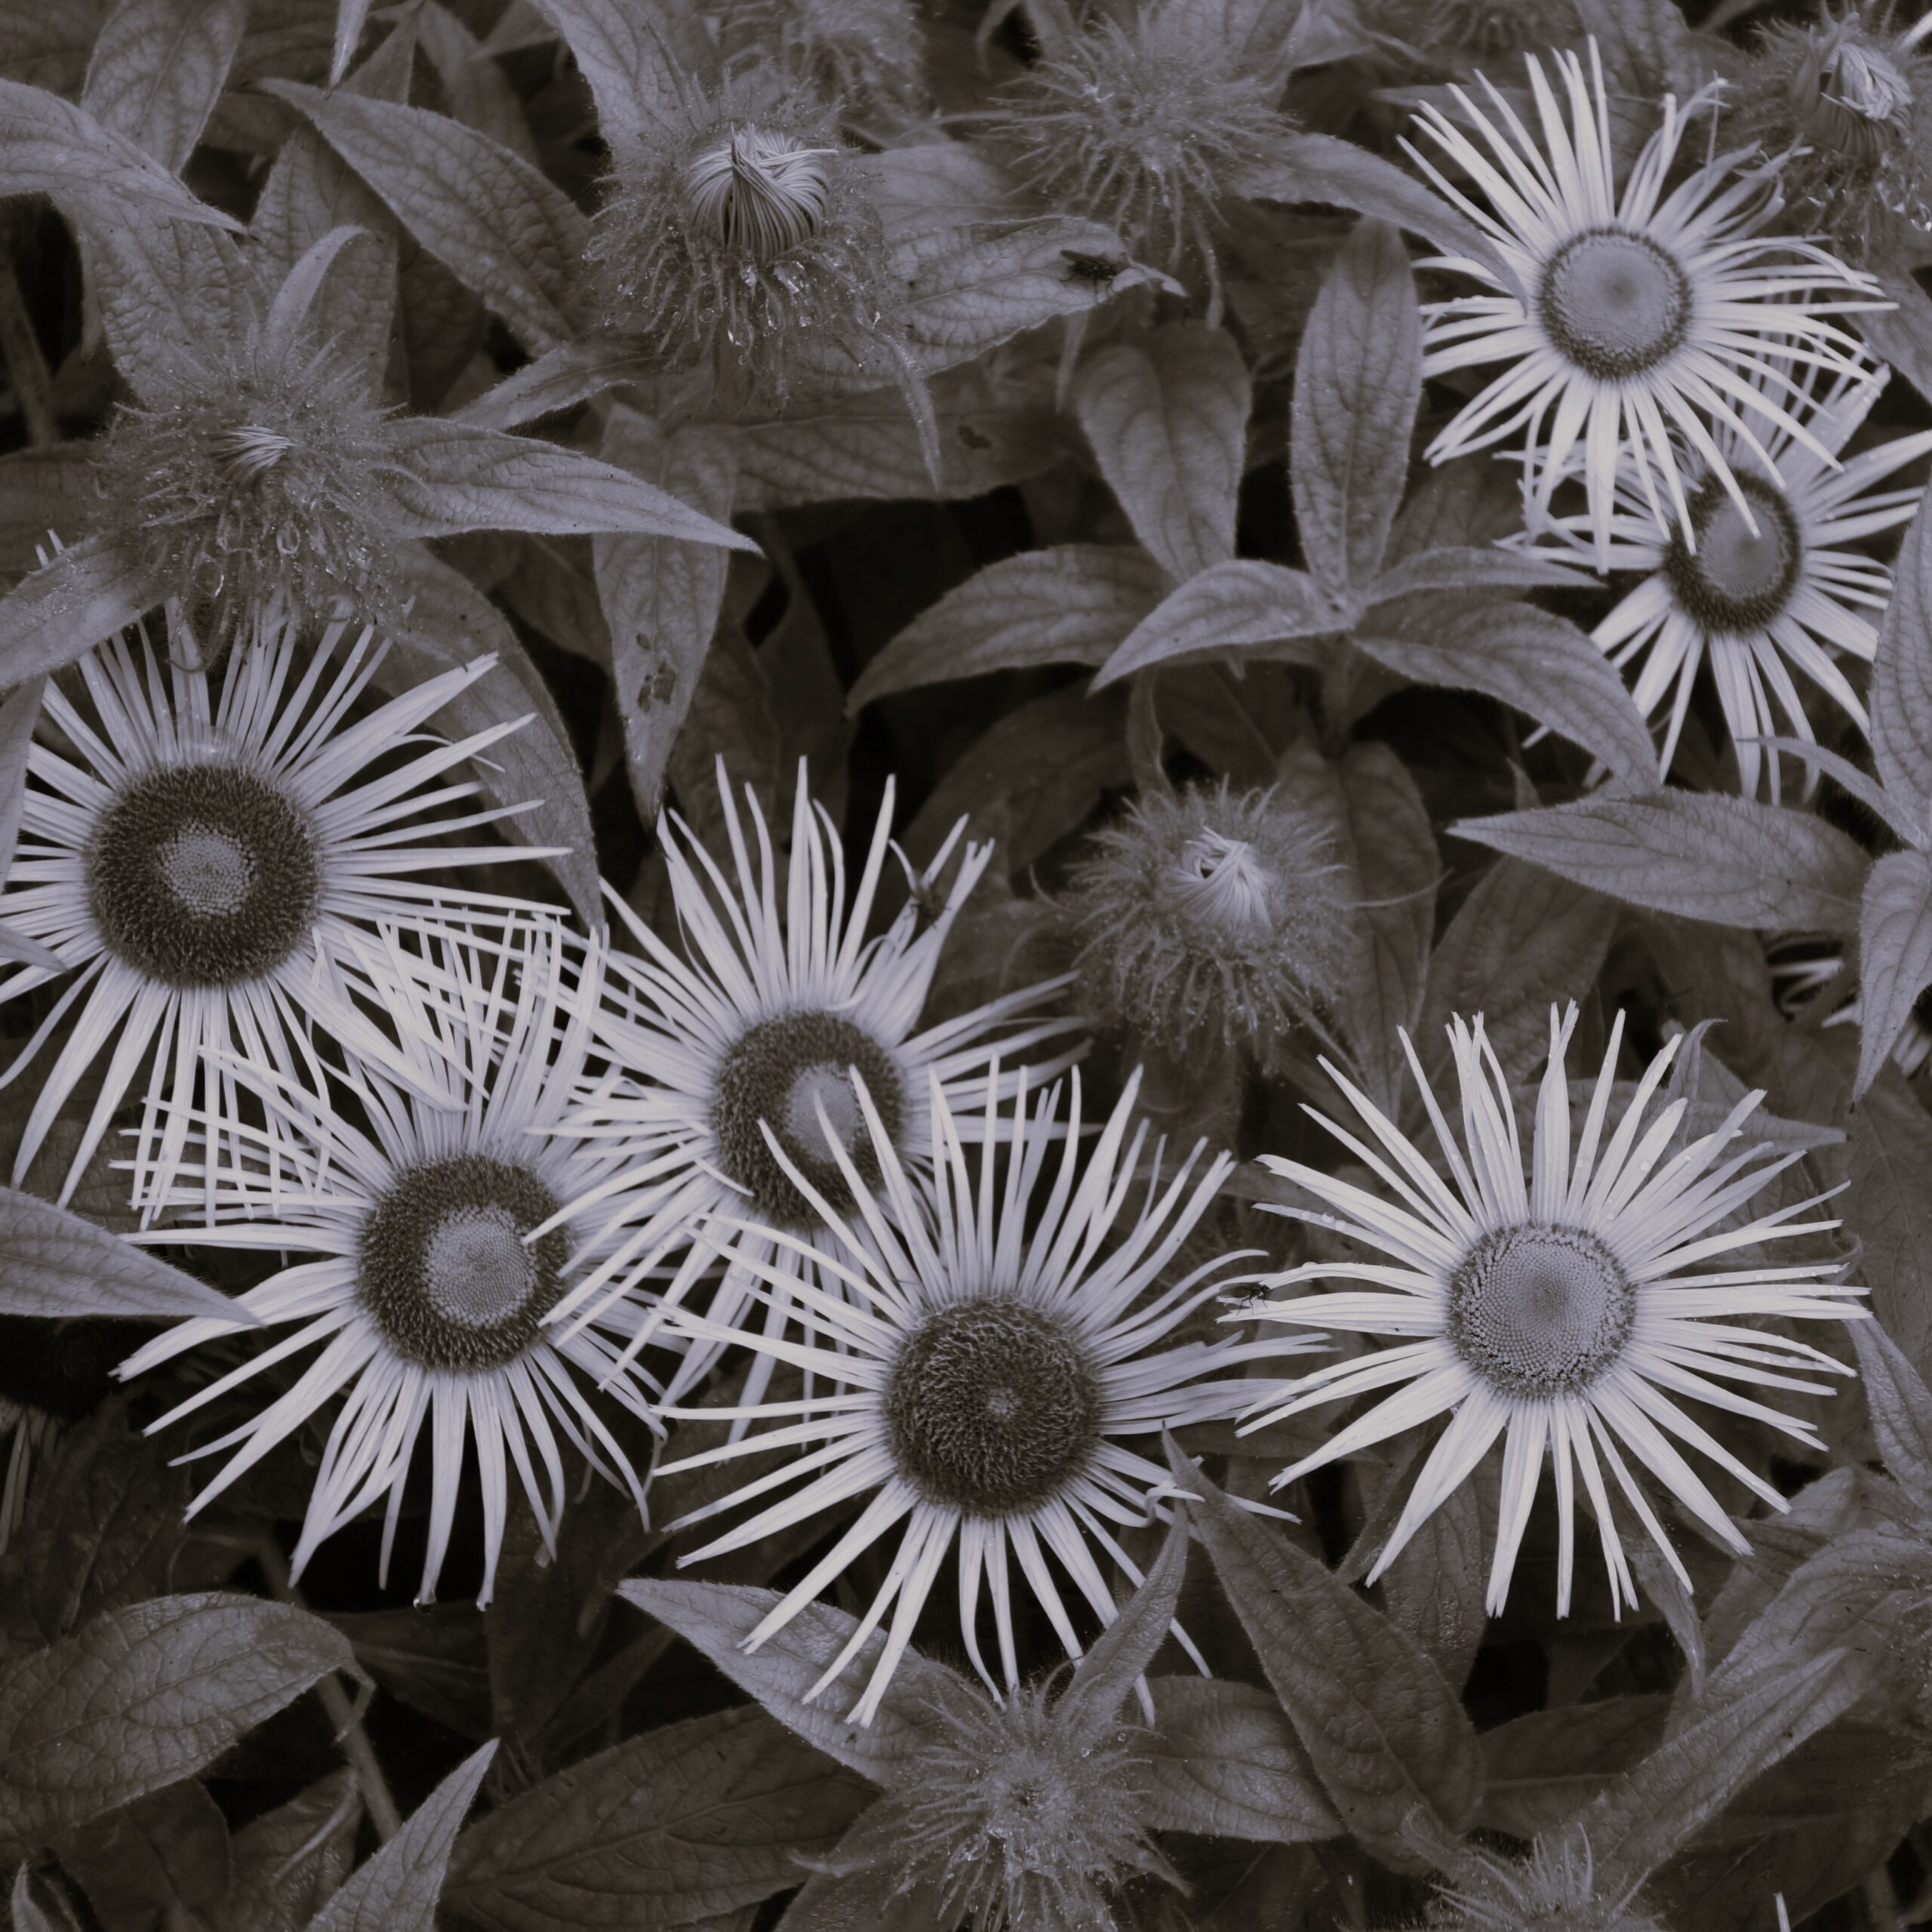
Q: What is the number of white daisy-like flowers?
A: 7